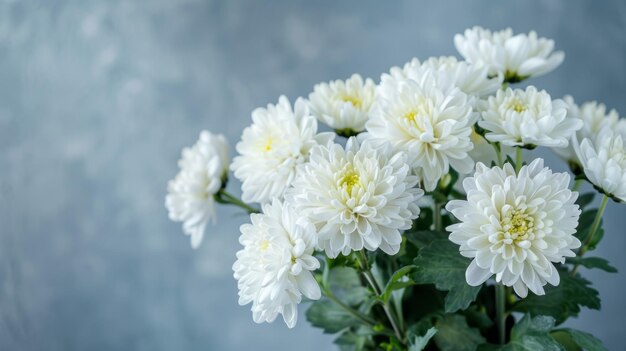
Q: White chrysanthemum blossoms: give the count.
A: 12